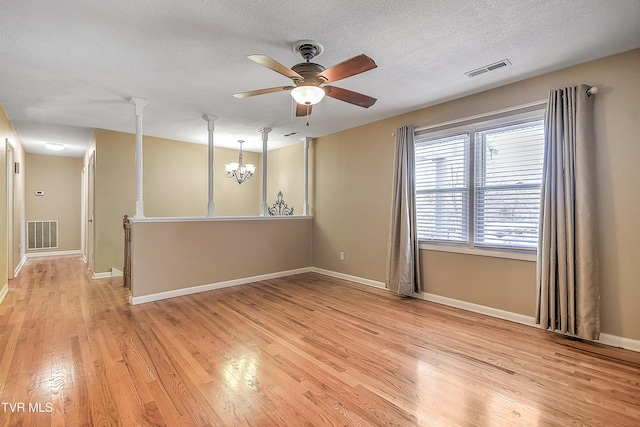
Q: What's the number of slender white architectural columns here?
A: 4